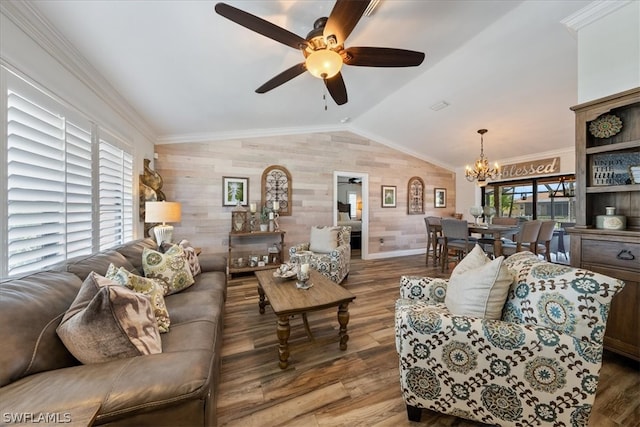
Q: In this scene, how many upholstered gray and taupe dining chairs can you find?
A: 5